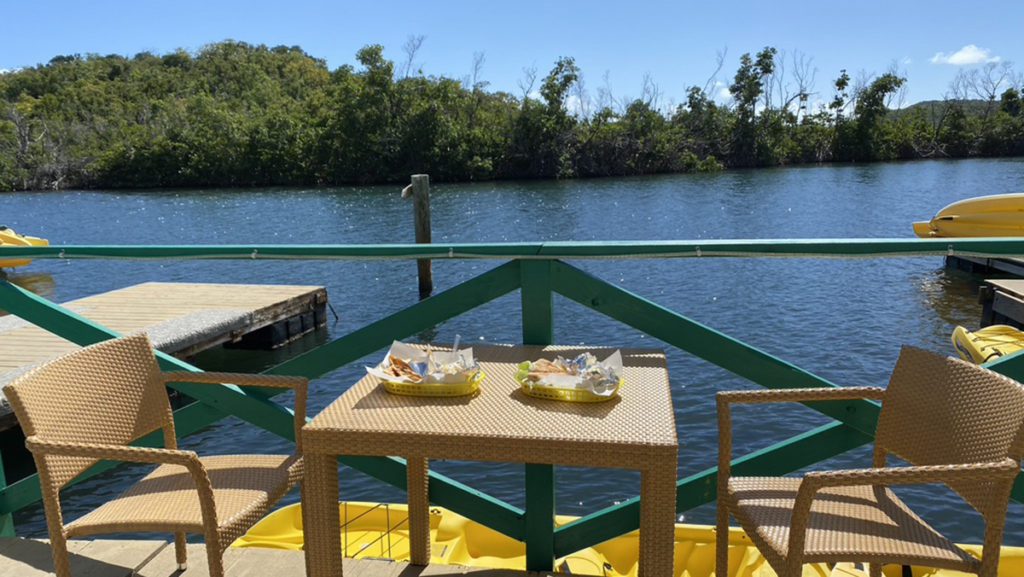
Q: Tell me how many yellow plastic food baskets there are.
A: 2